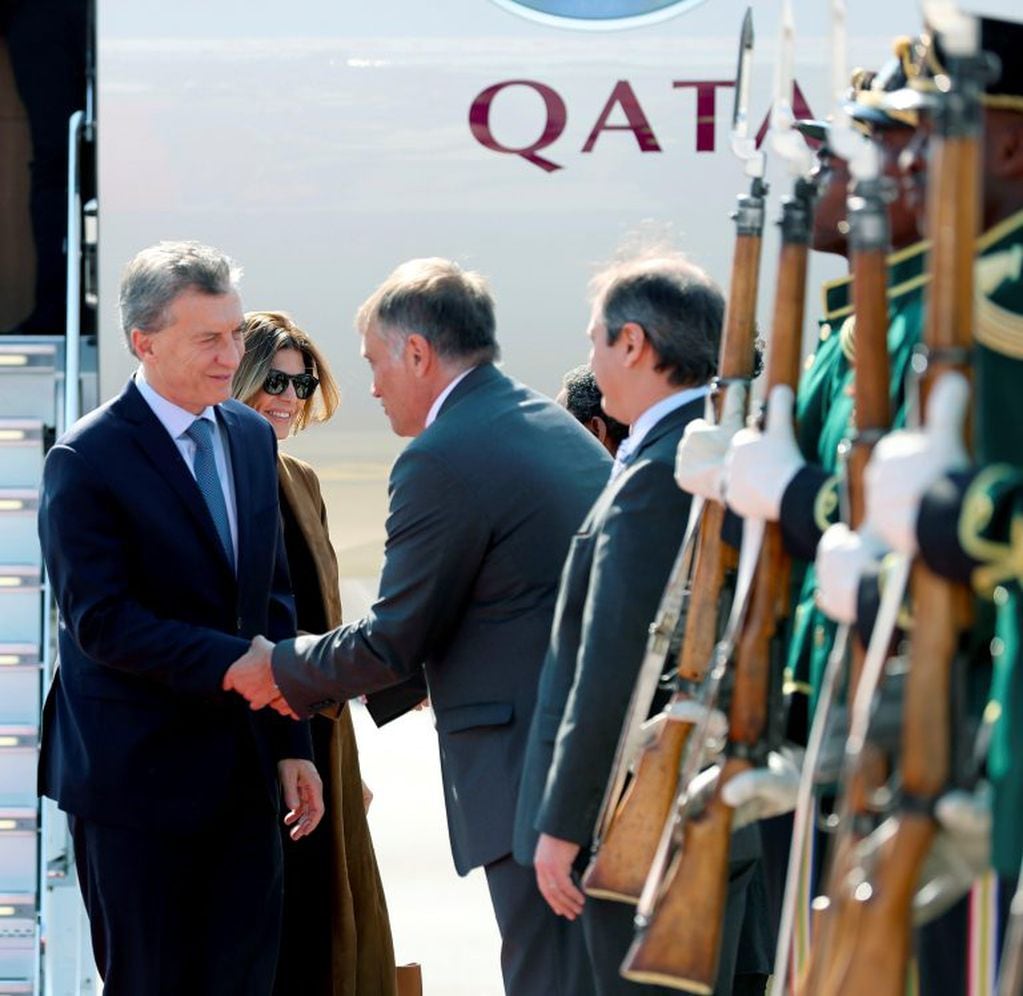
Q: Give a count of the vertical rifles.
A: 4